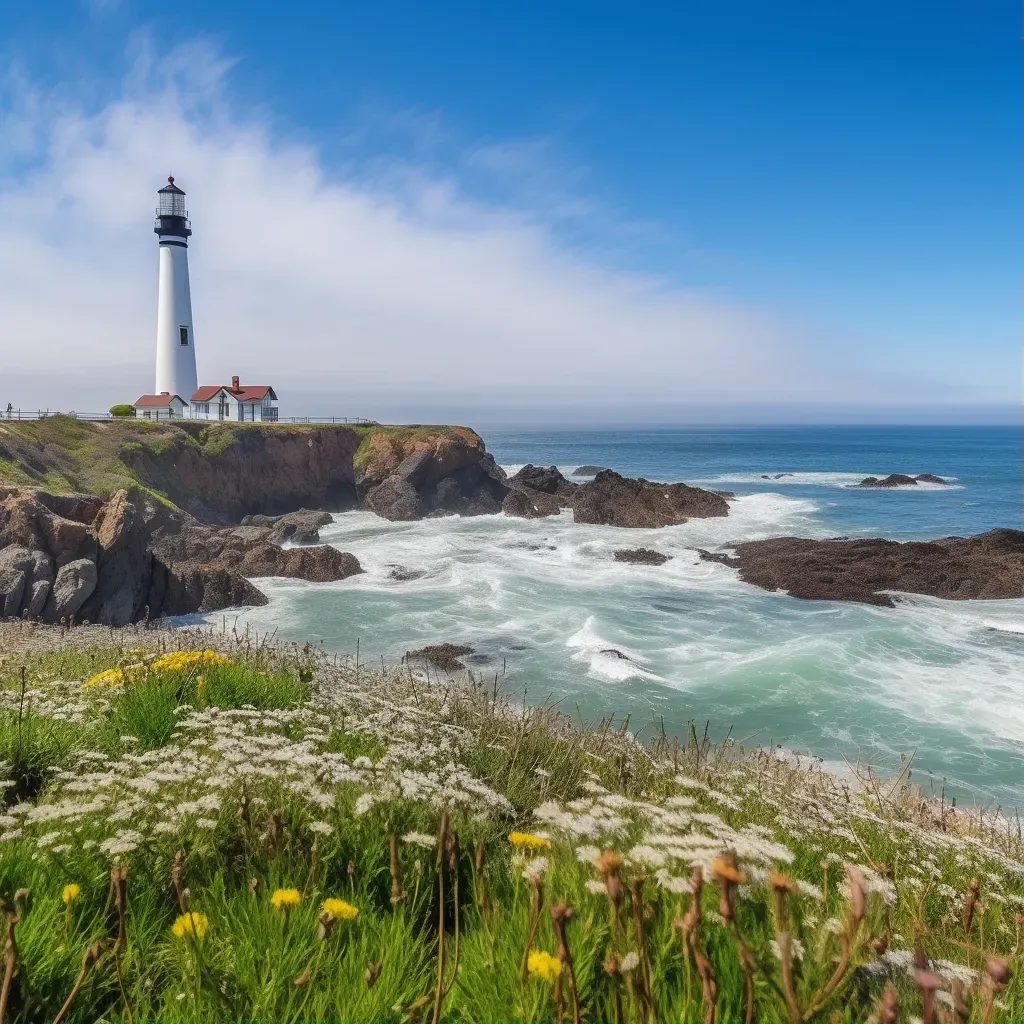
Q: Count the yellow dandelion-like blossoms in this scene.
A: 6